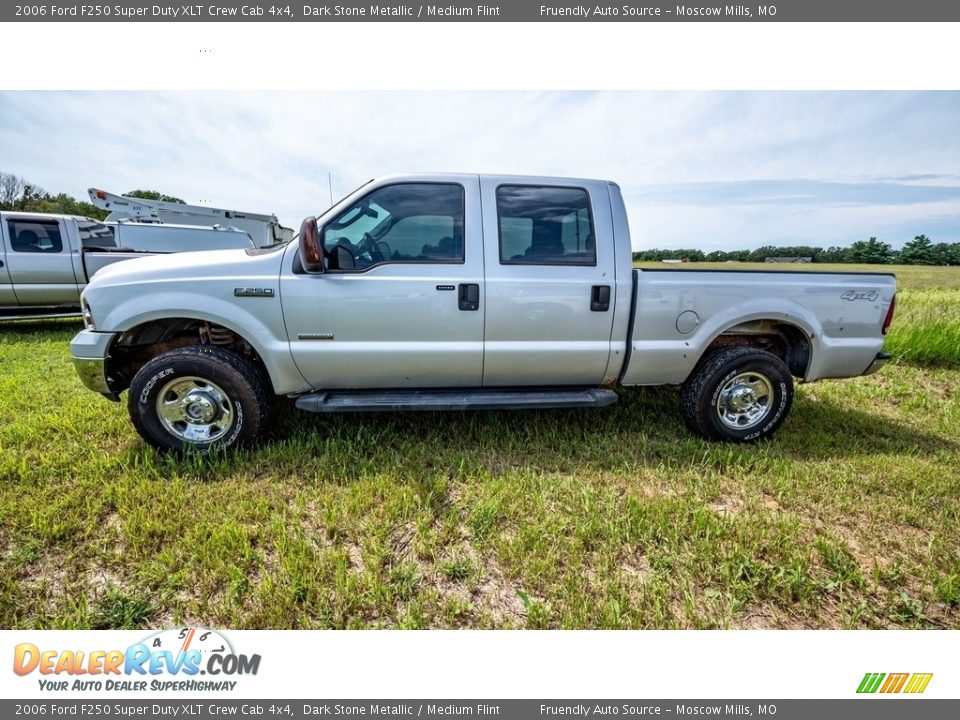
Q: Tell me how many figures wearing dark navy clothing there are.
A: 0